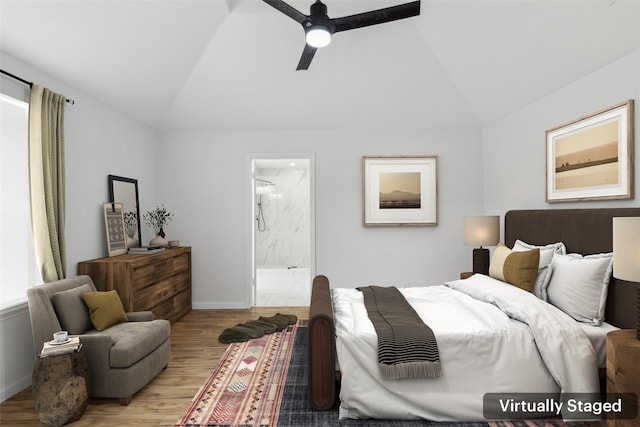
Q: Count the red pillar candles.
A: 0